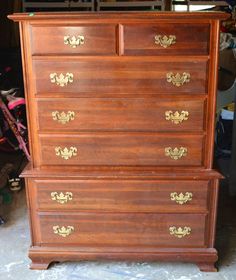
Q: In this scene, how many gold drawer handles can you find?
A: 12